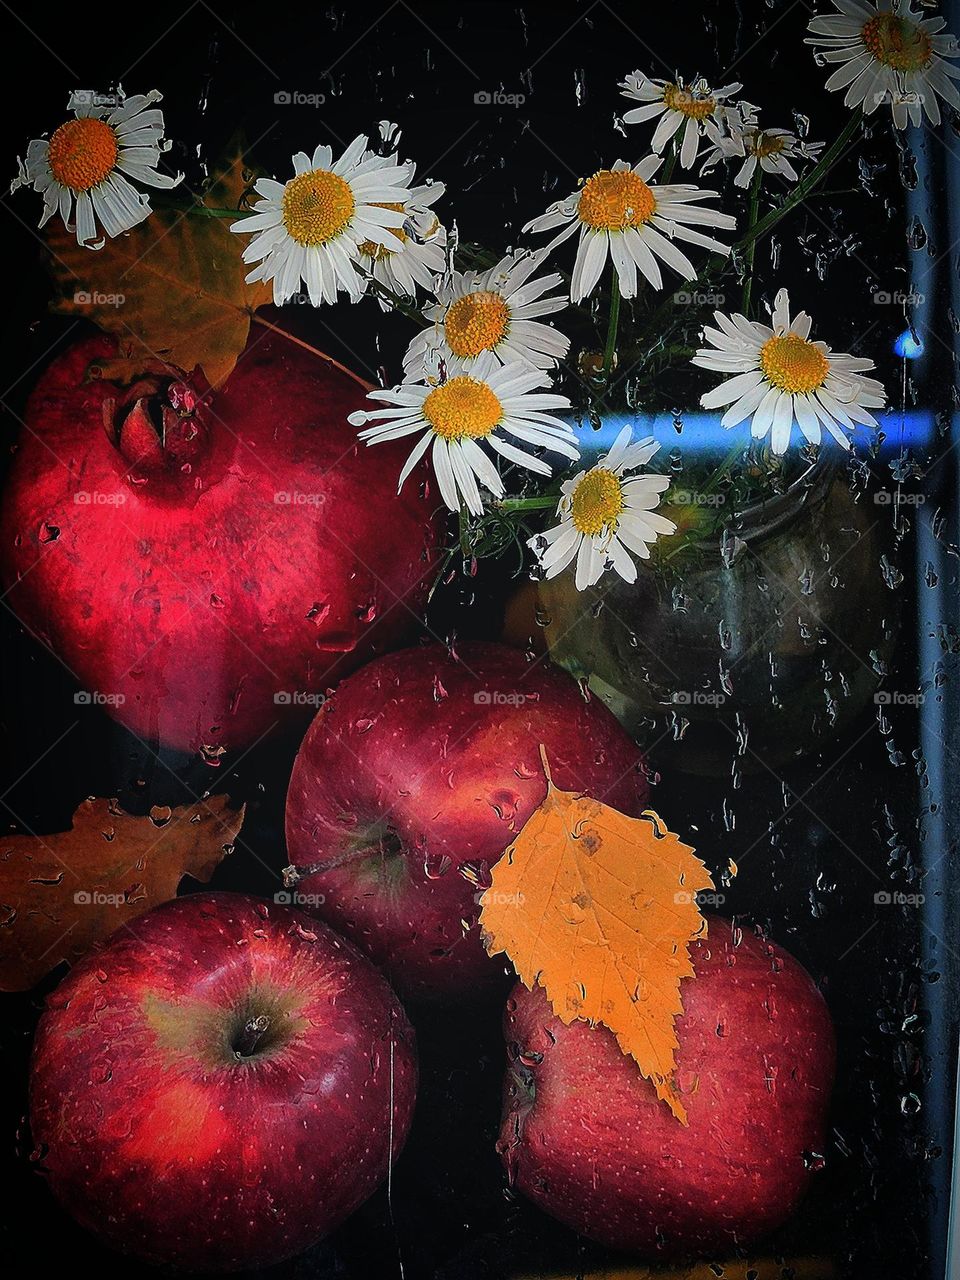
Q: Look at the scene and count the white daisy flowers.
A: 11